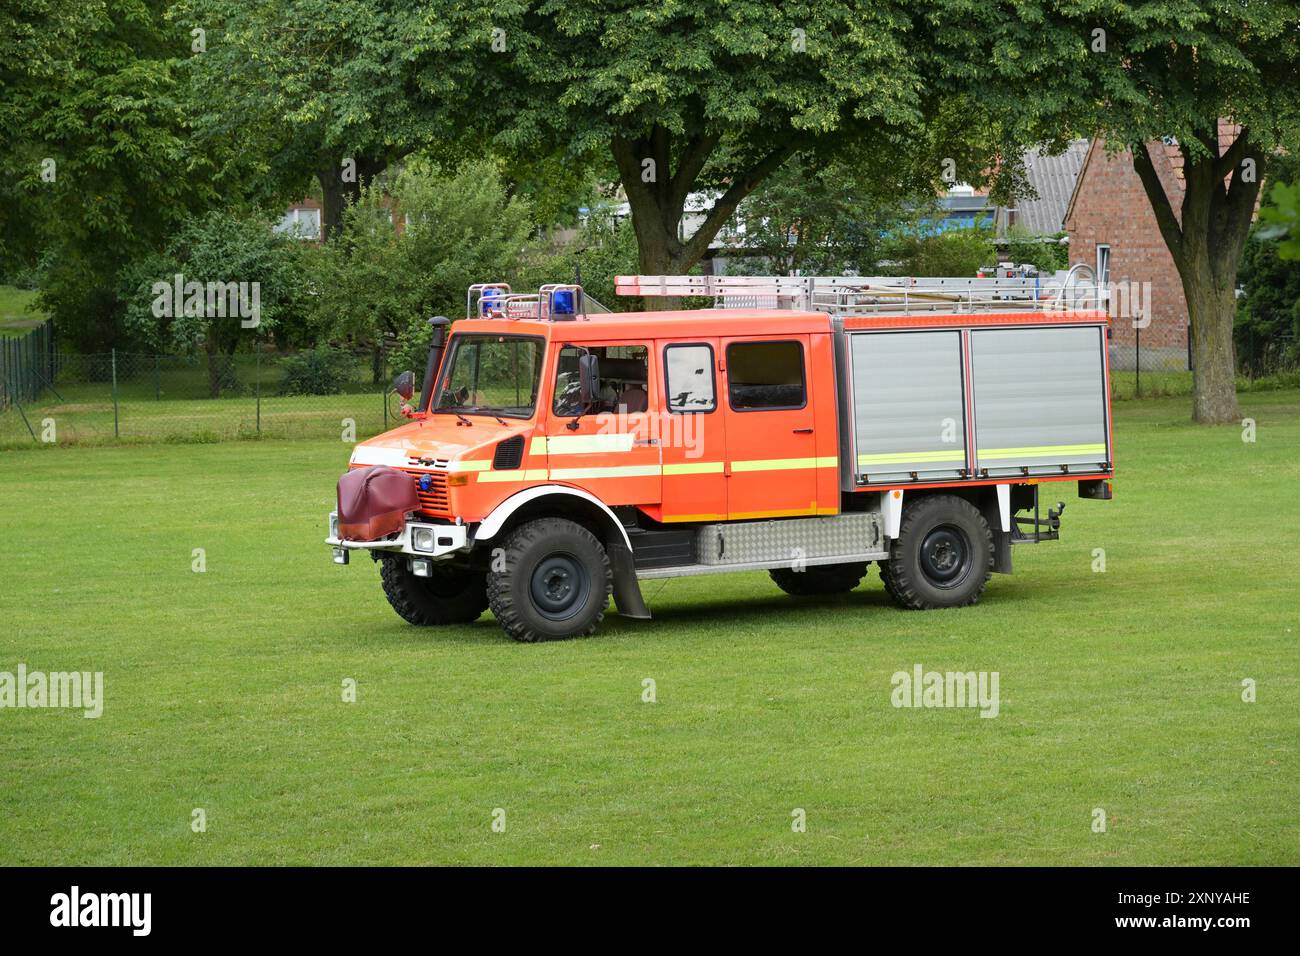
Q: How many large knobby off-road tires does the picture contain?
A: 4